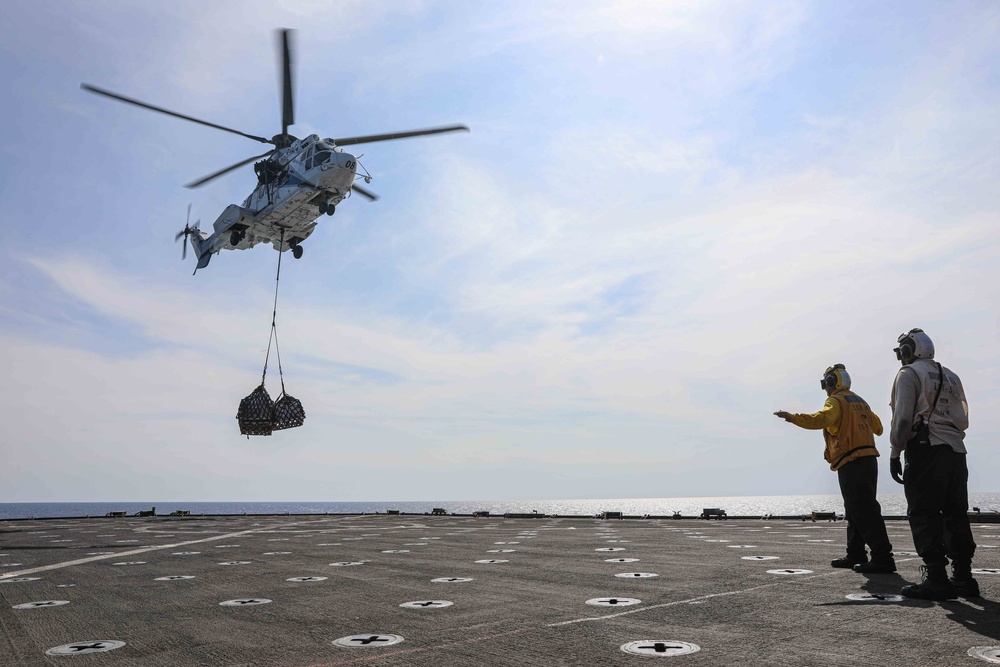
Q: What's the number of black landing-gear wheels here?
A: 4